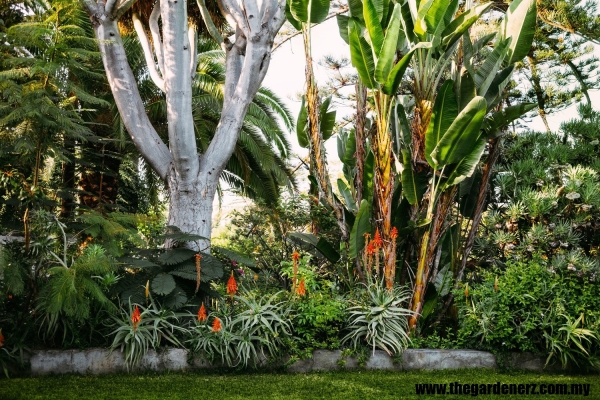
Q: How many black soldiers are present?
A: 0